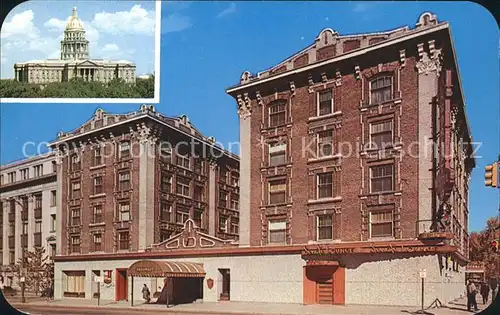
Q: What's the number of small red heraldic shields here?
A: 2